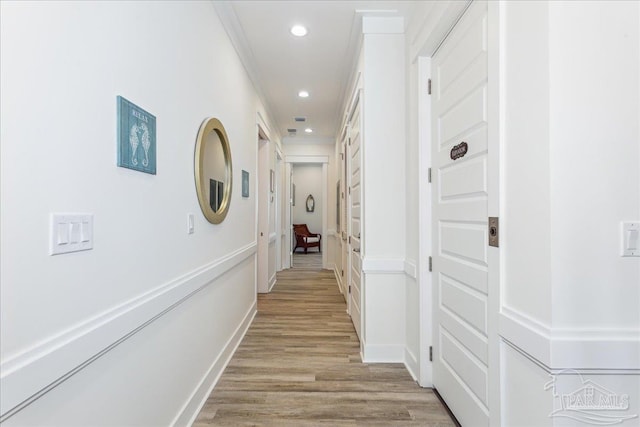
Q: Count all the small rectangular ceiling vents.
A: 2